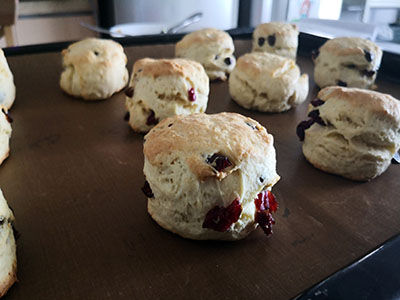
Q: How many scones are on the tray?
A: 11